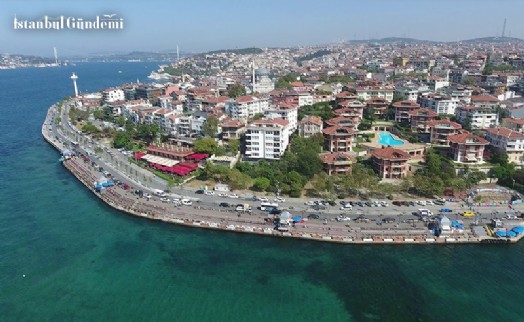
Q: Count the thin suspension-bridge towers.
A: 2